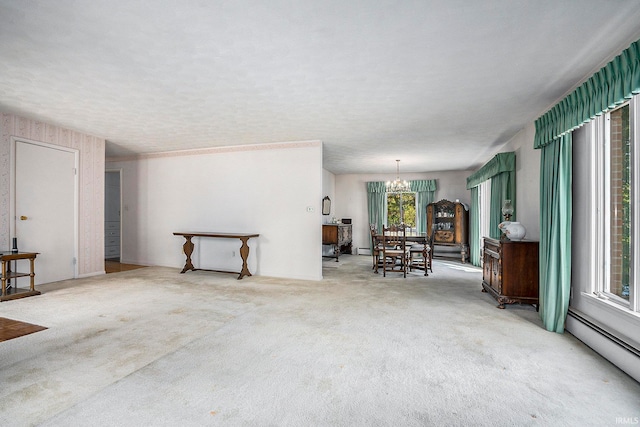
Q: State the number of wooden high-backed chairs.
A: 4